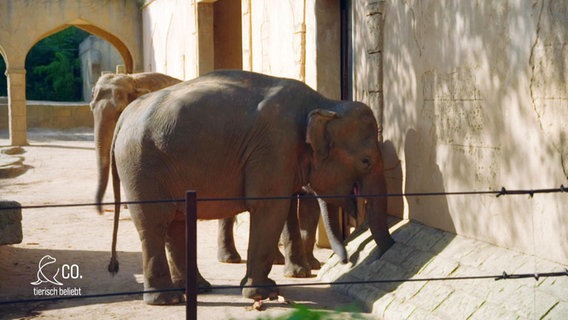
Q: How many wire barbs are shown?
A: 6